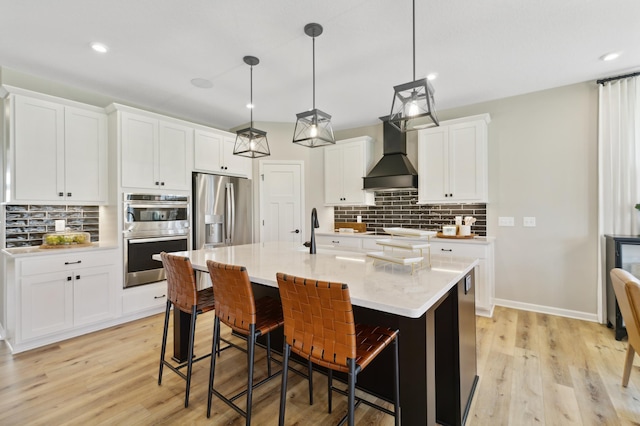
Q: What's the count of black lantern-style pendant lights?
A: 3